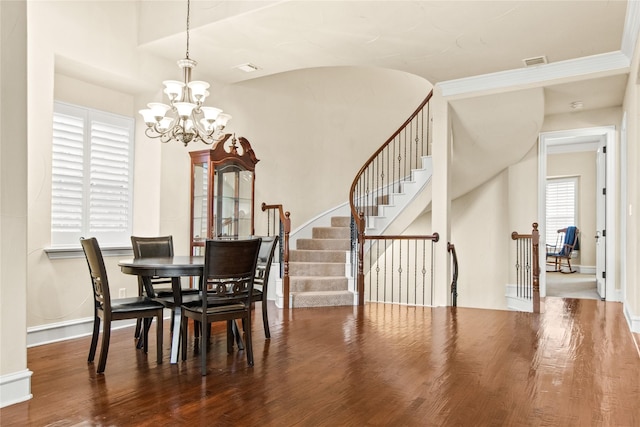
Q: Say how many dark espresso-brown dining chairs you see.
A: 4